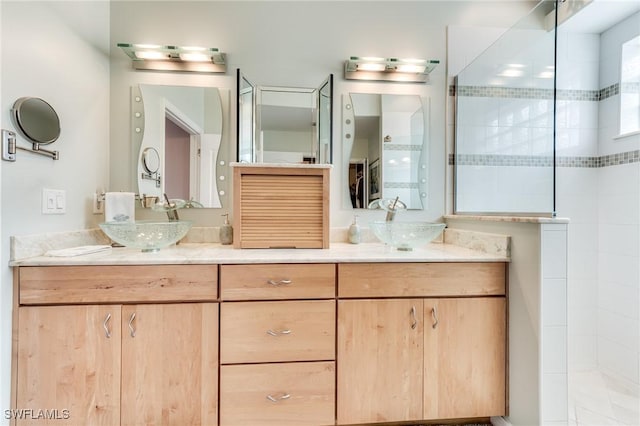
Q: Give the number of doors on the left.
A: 2